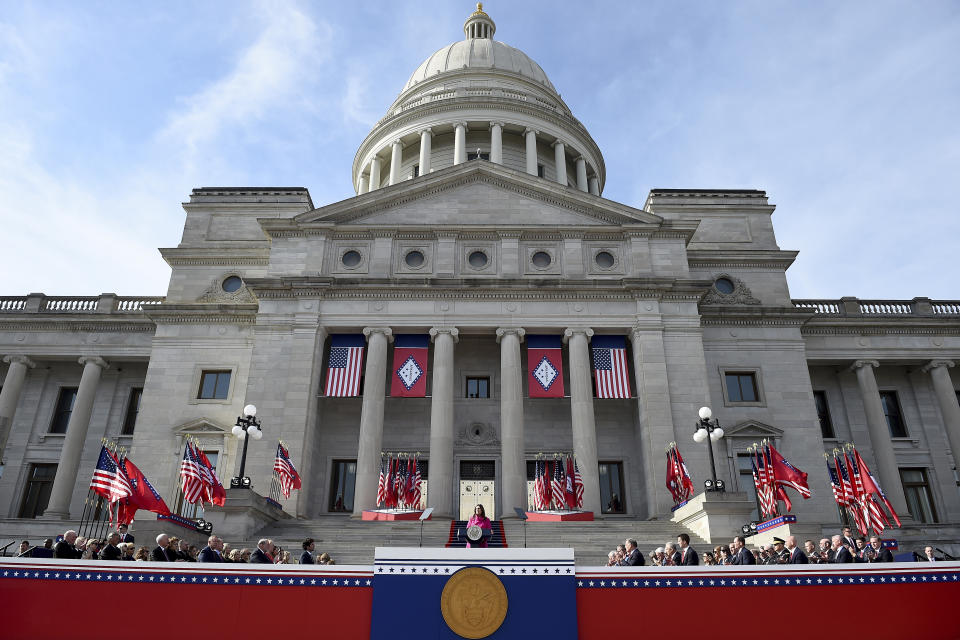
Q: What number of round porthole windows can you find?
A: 7